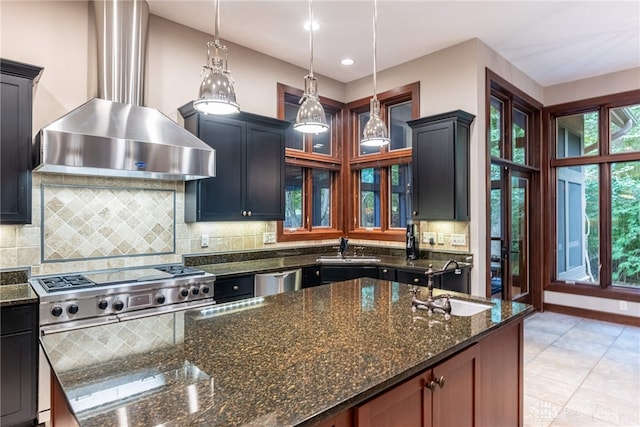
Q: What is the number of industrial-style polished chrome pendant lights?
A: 3